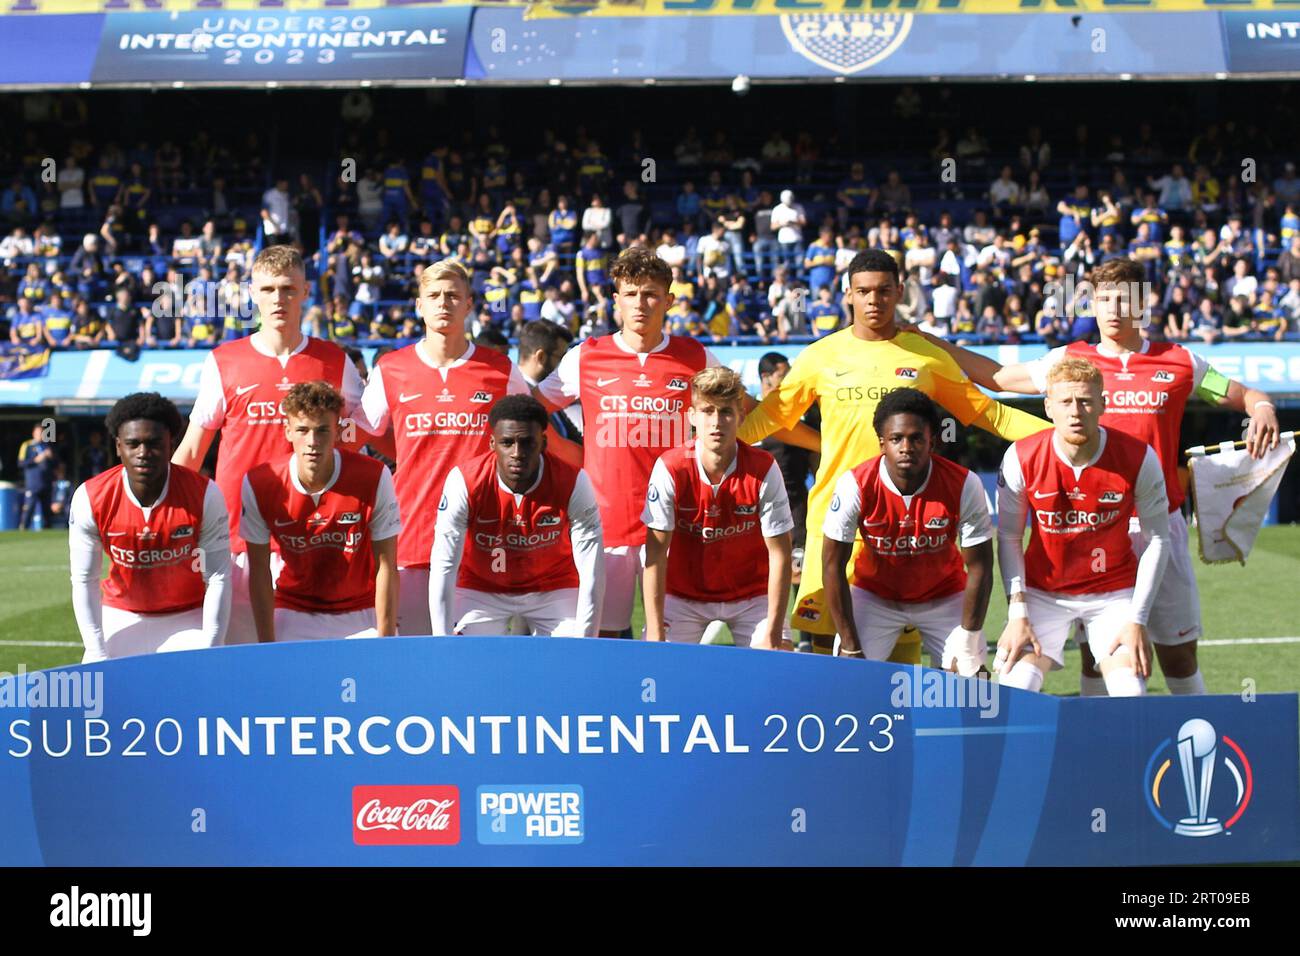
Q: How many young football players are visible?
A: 11